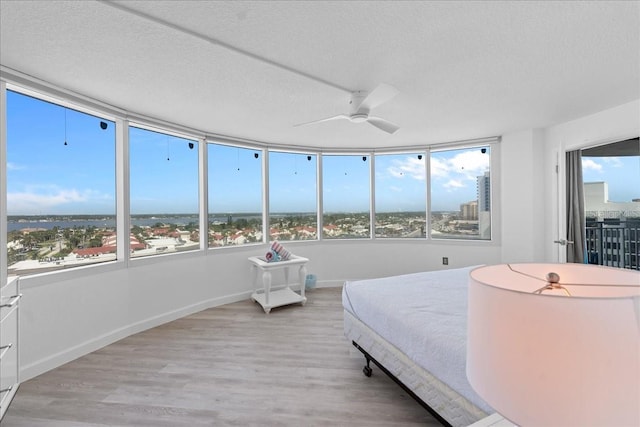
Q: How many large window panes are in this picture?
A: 7